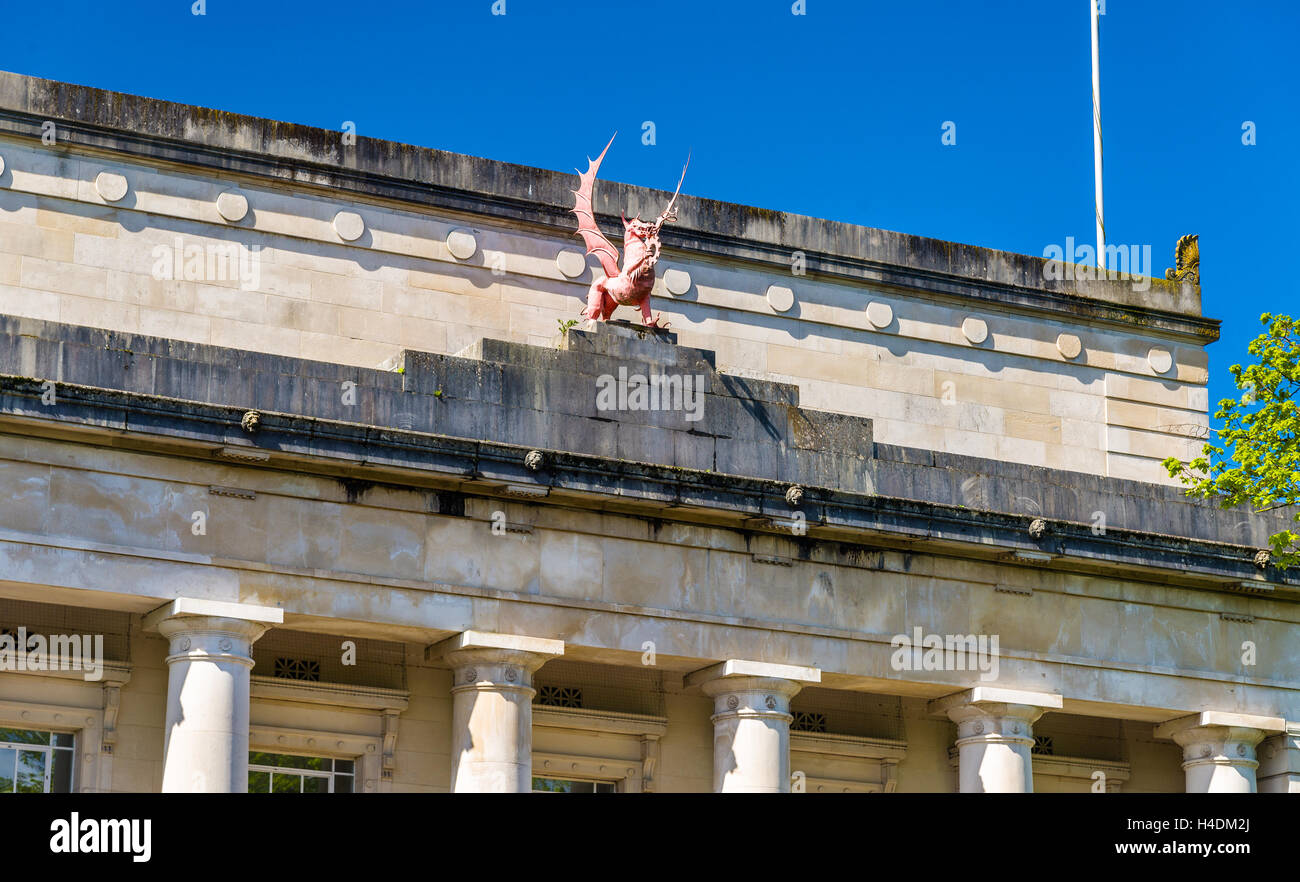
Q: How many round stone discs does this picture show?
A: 12